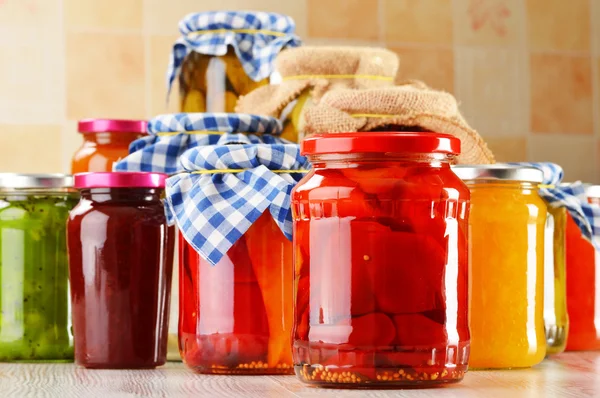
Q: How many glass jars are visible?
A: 12